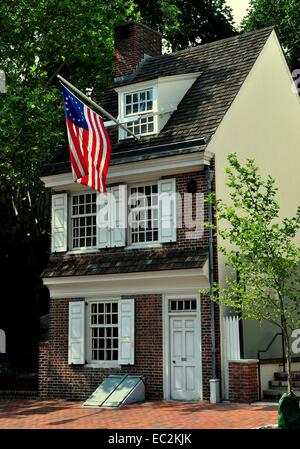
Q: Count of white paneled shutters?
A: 6